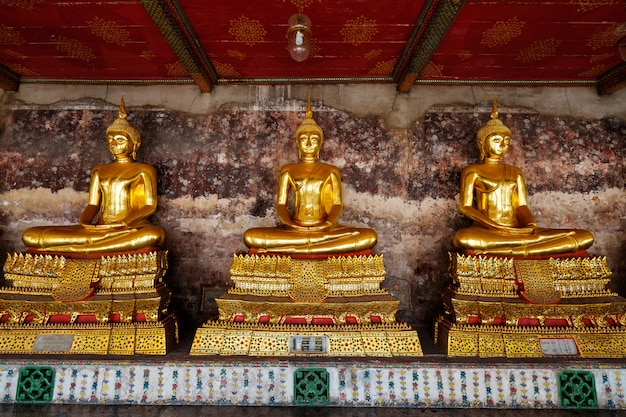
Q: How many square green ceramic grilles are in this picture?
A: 3